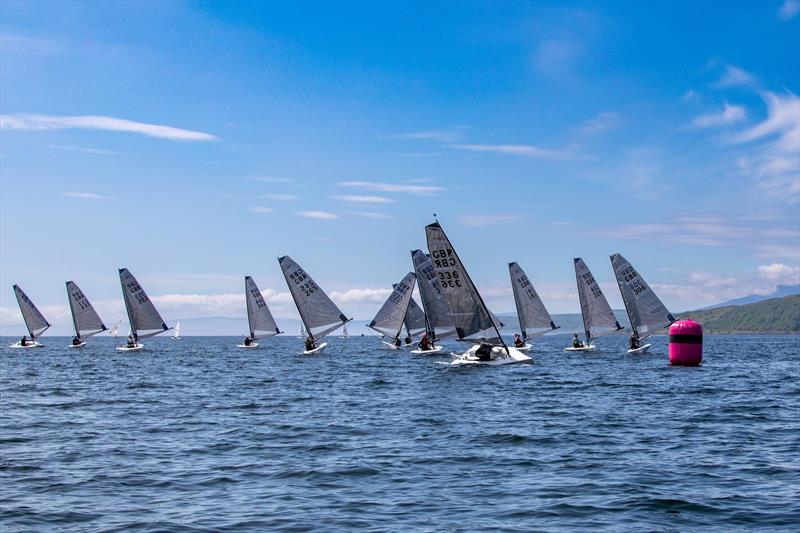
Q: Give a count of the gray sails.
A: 12